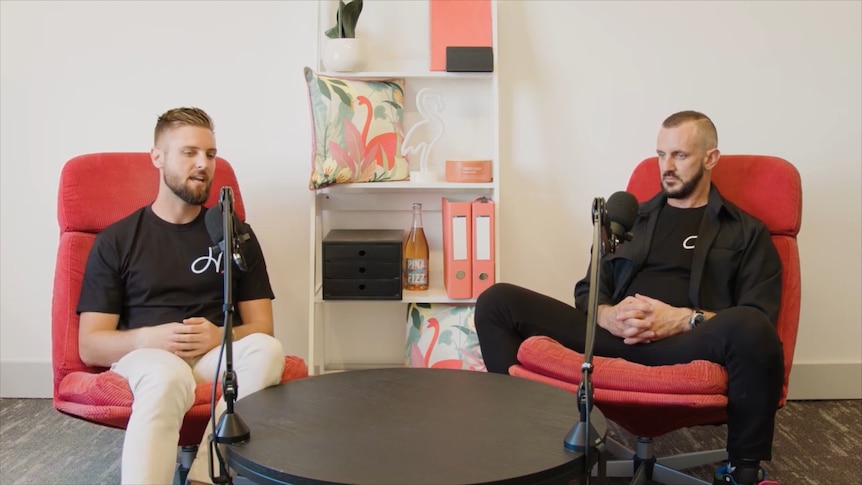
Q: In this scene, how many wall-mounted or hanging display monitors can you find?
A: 0